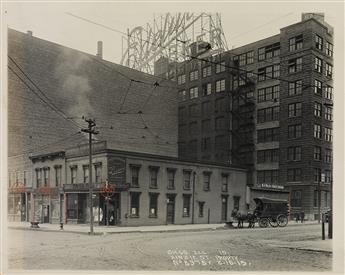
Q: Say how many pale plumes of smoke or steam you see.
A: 1